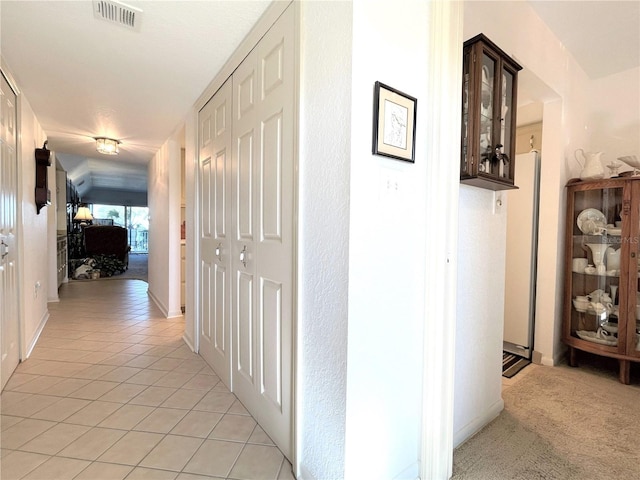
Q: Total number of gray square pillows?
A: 0